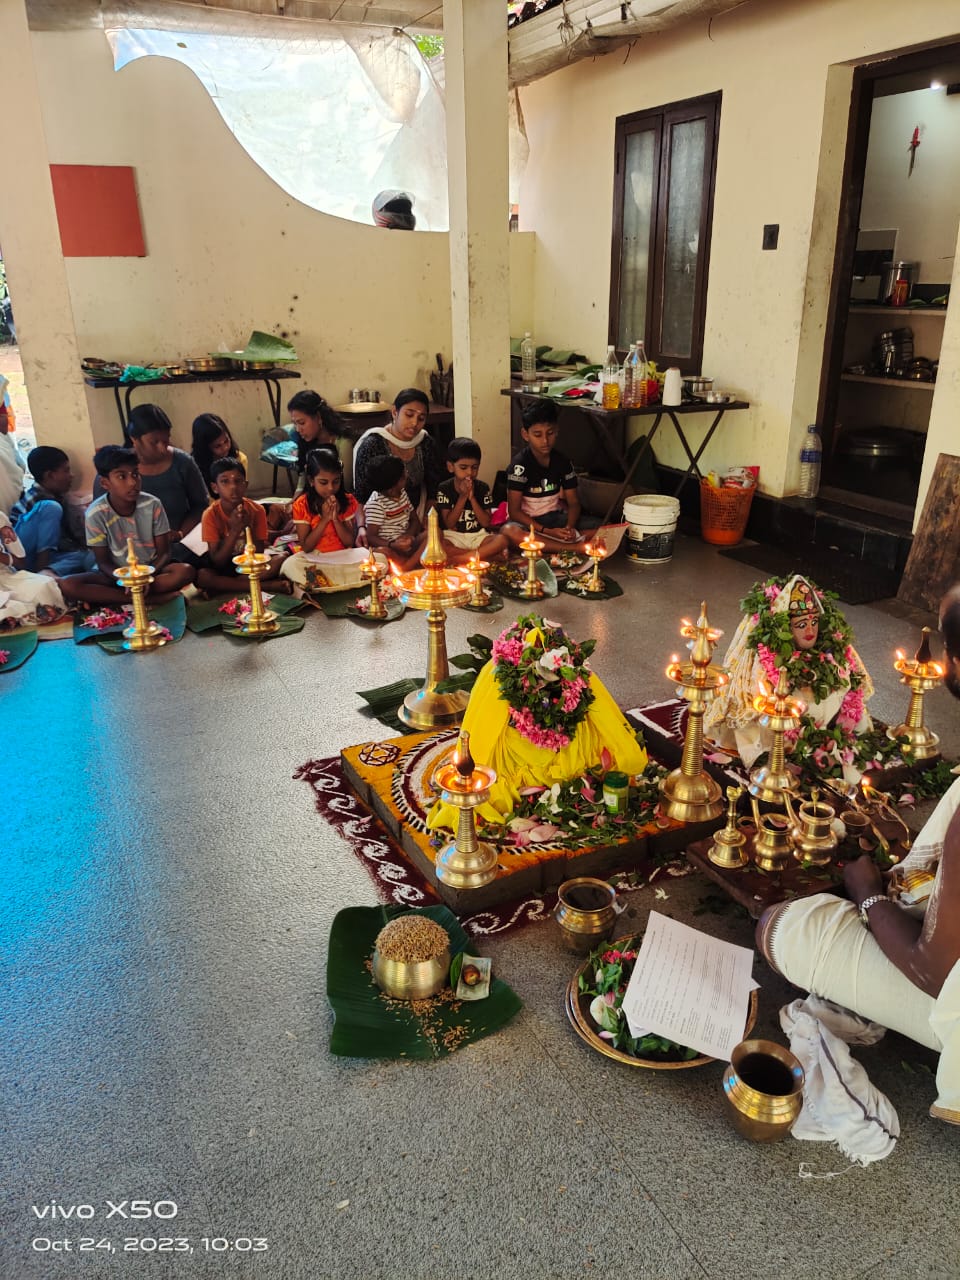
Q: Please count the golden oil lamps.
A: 11